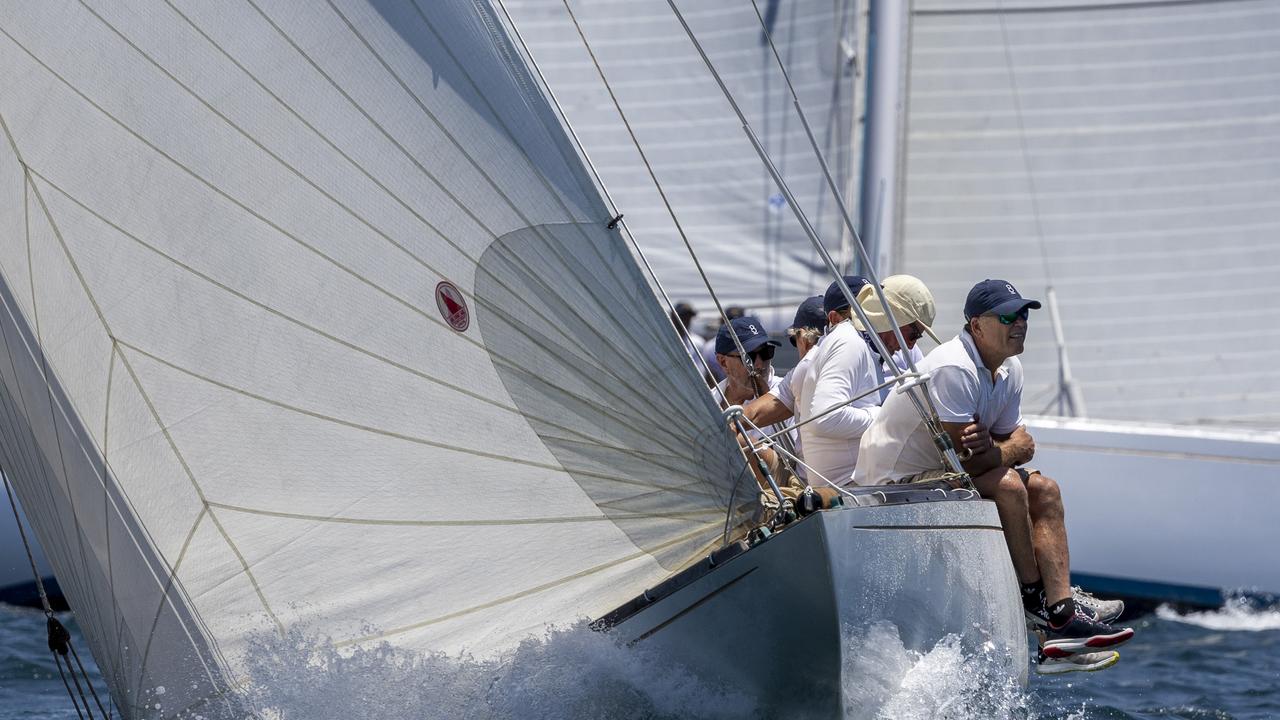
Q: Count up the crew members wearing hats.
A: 5